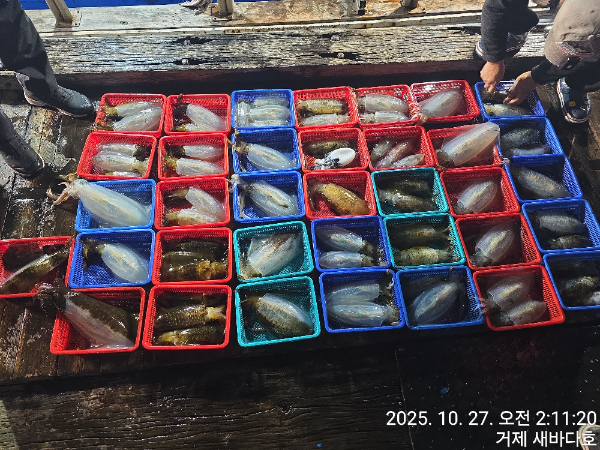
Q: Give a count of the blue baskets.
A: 13